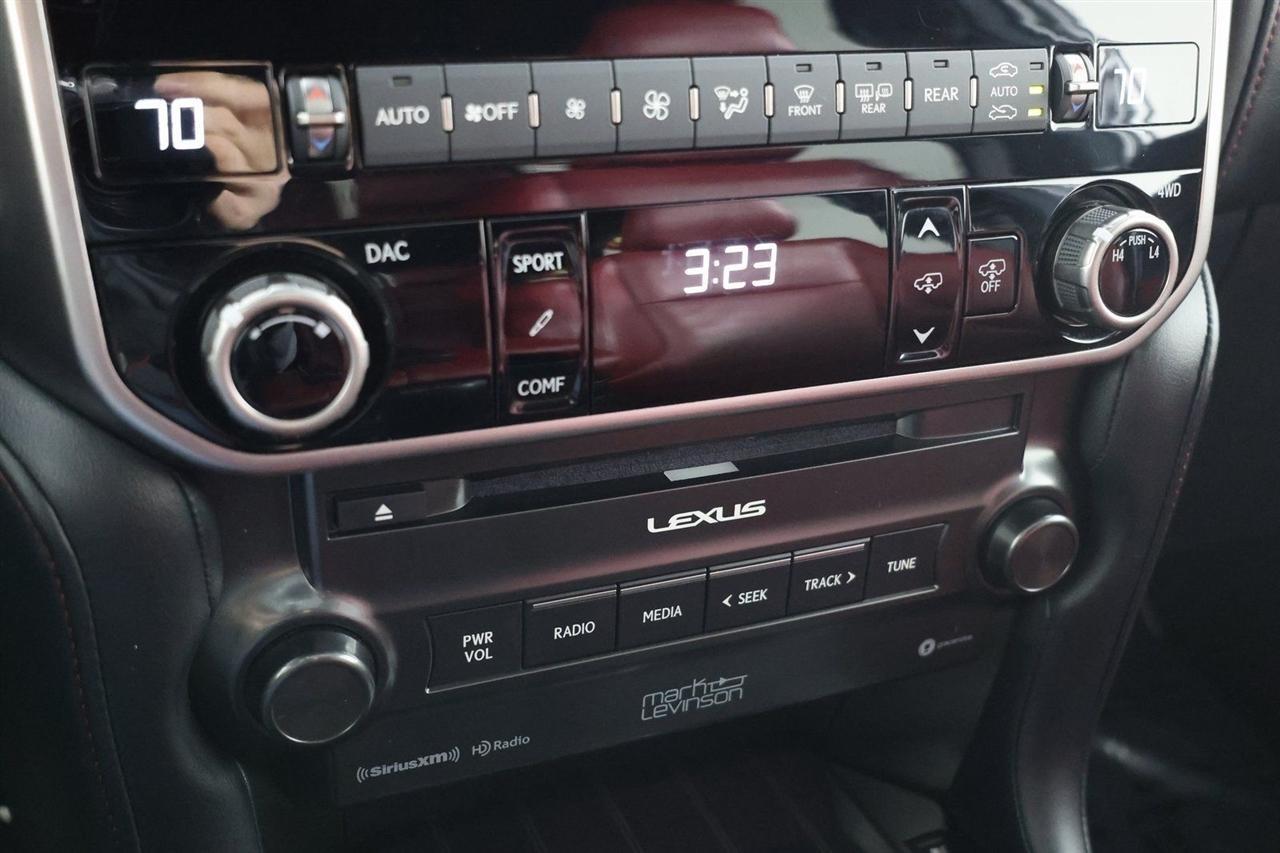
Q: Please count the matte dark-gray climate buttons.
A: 9